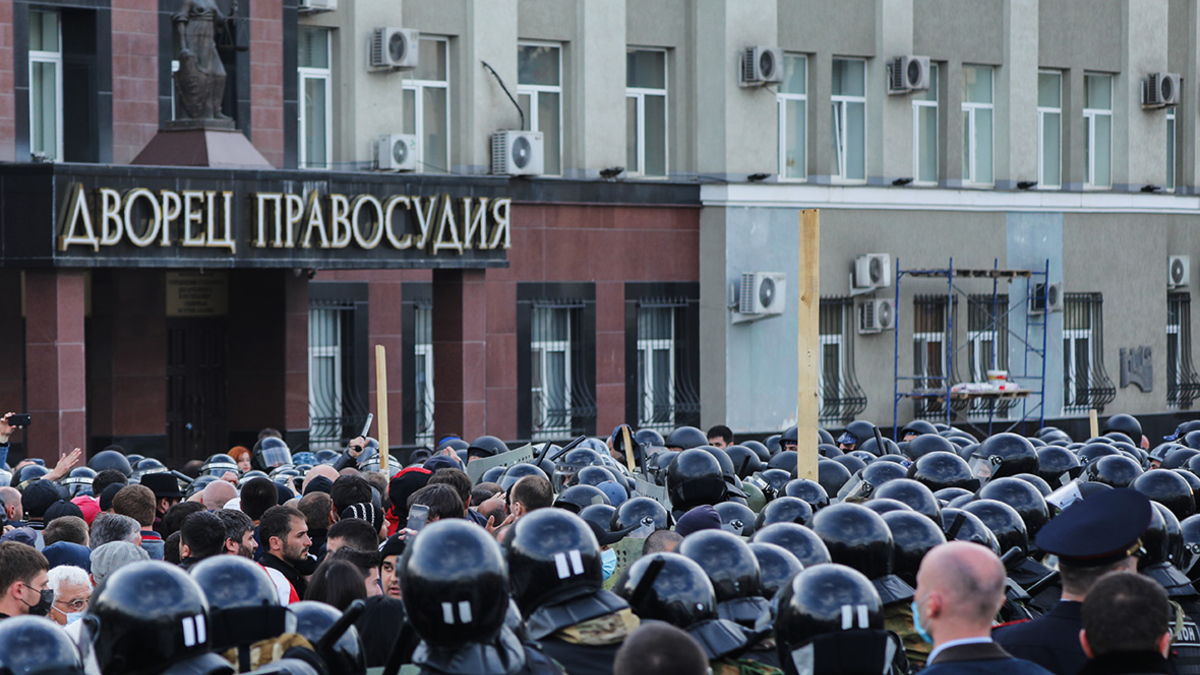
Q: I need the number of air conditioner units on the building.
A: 12